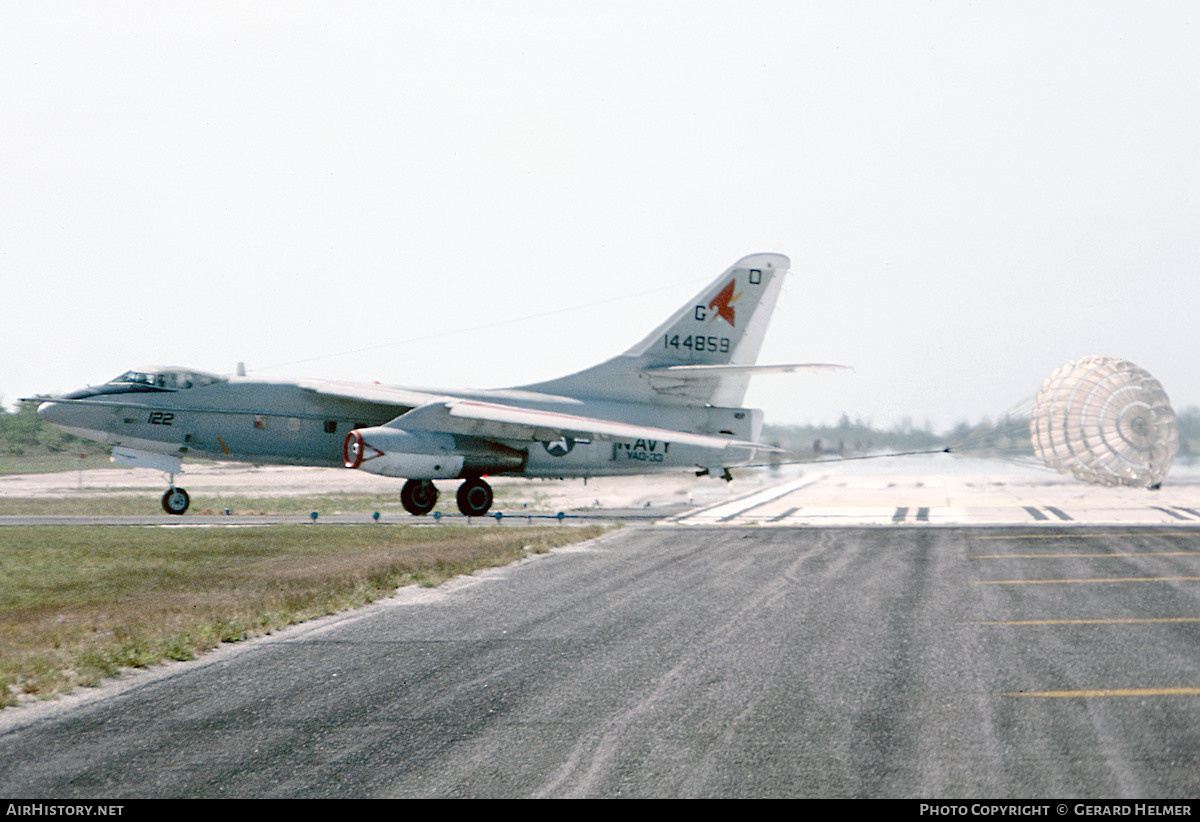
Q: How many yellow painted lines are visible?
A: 5